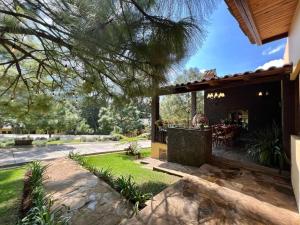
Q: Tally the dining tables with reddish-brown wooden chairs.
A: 1